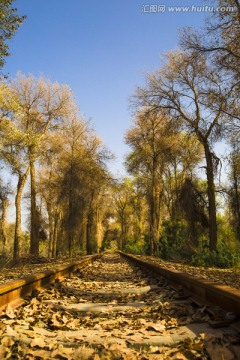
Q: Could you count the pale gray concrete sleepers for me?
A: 3